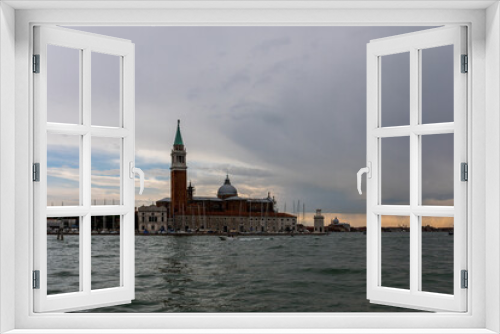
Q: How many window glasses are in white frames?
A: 12